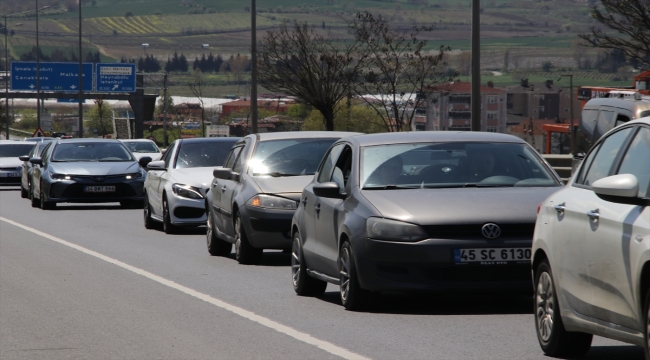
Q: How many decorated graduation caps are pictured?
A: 0